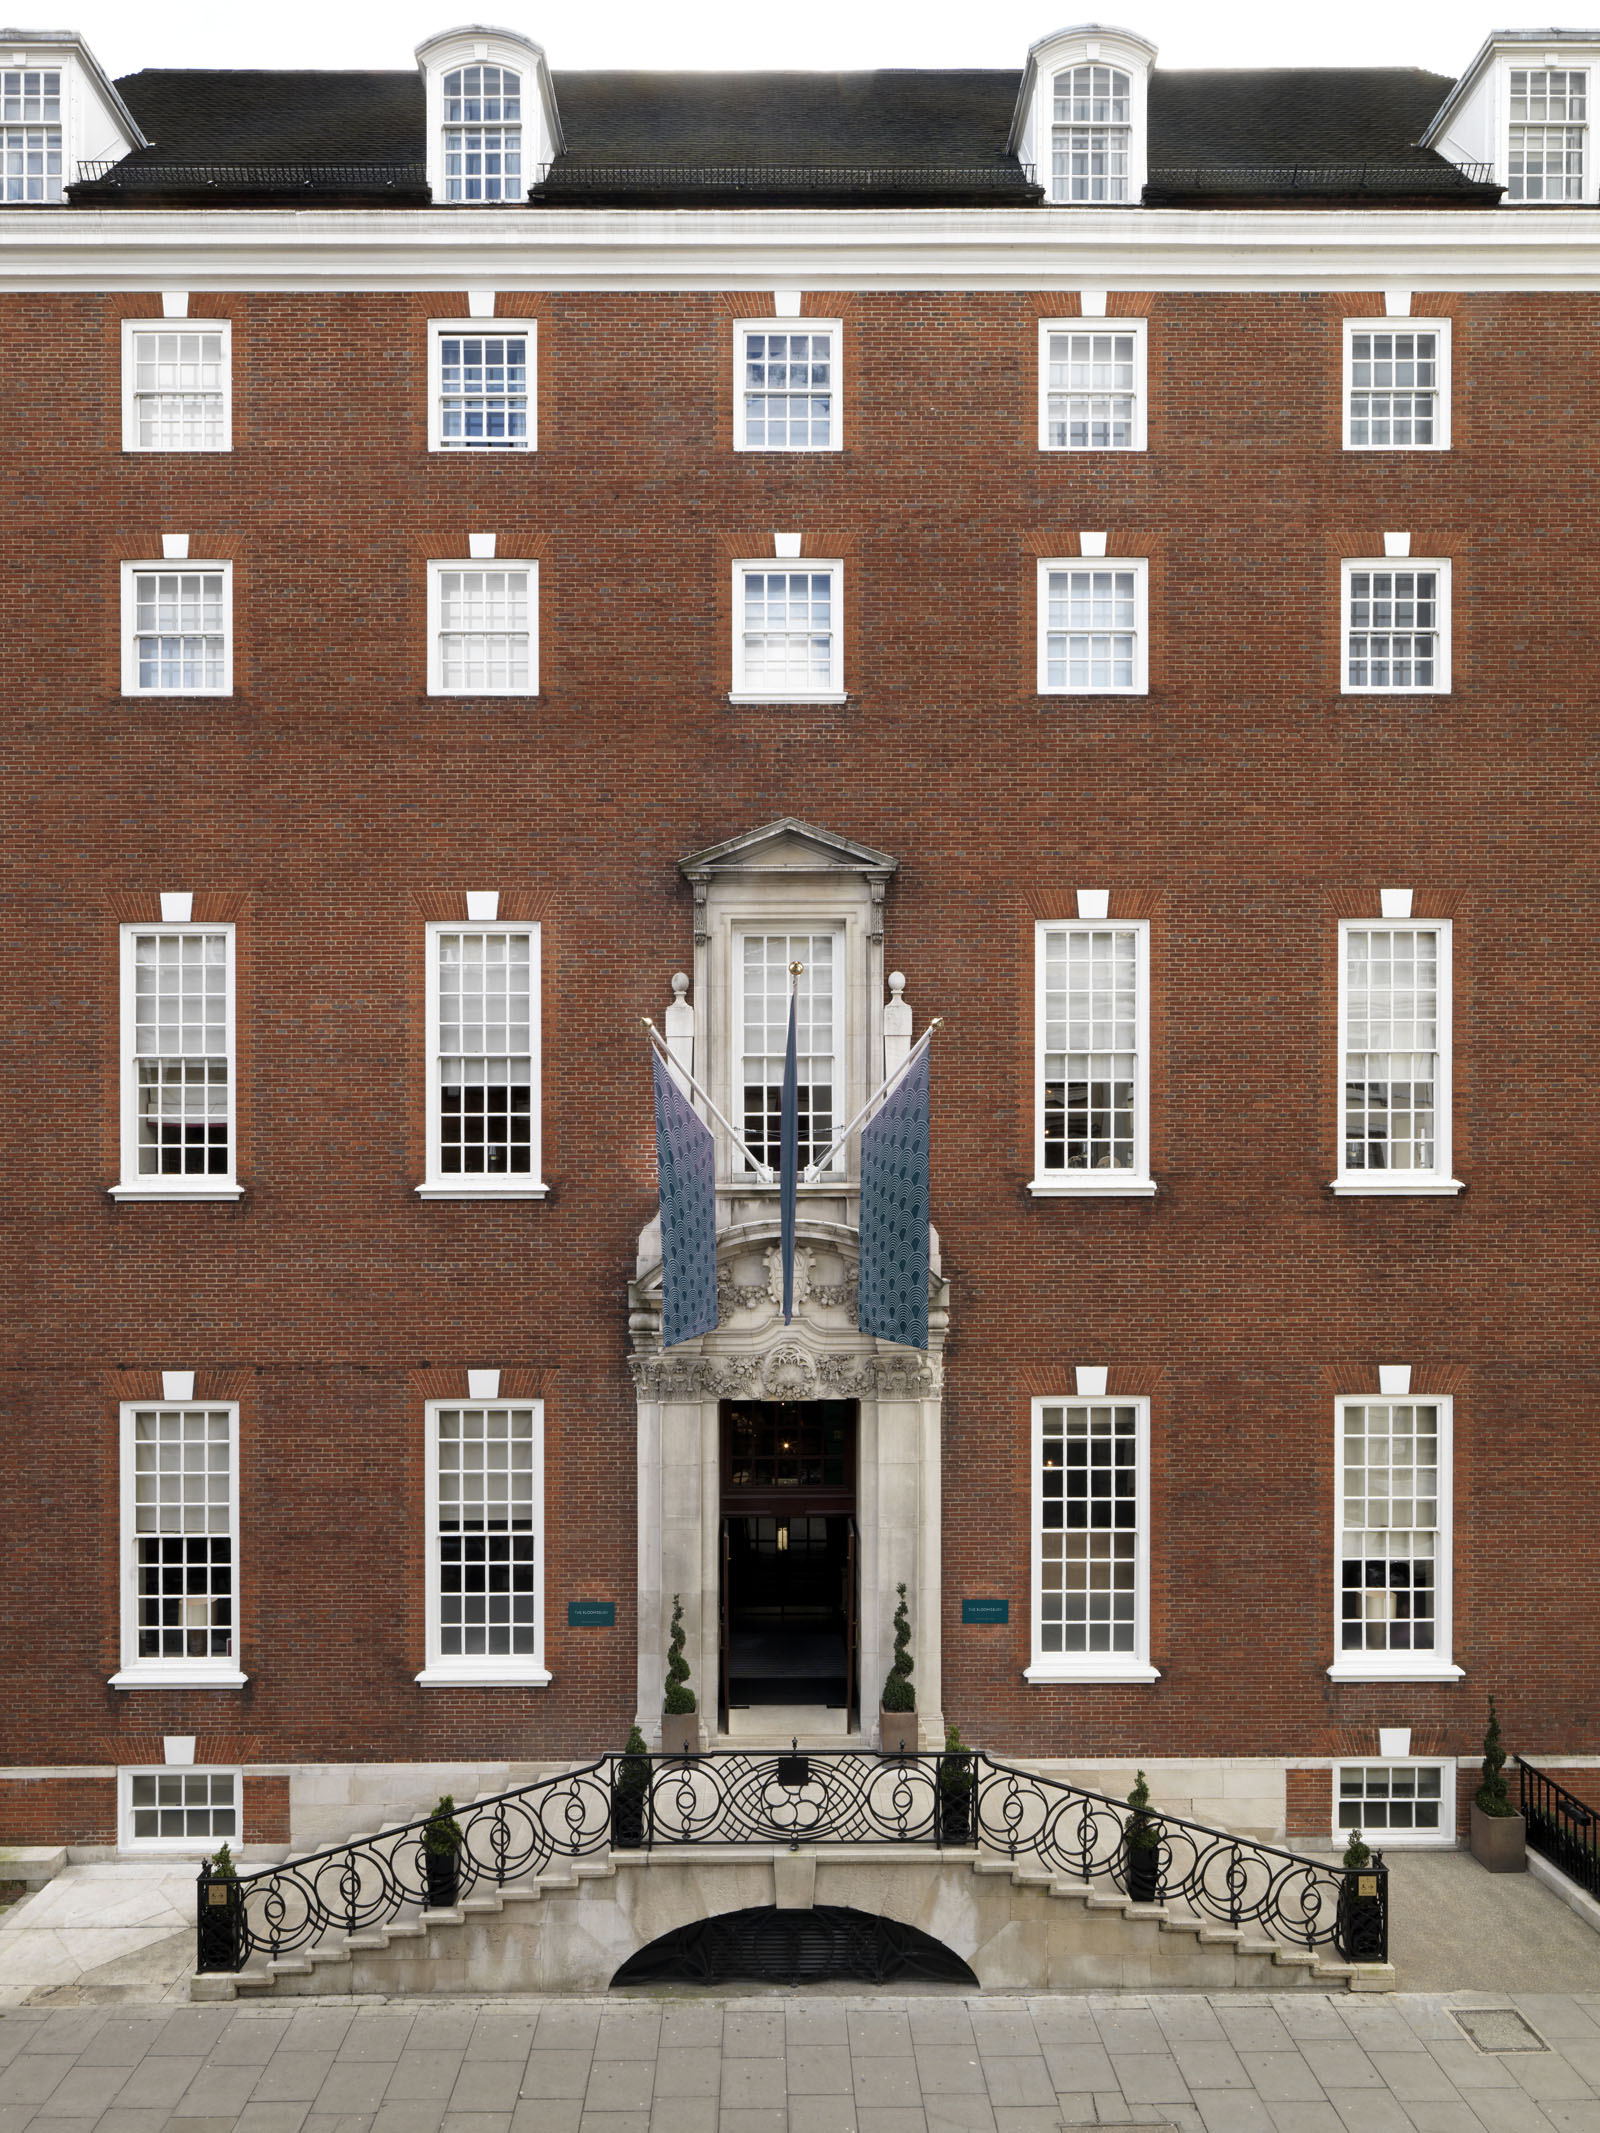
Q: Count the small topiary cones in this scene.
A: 6